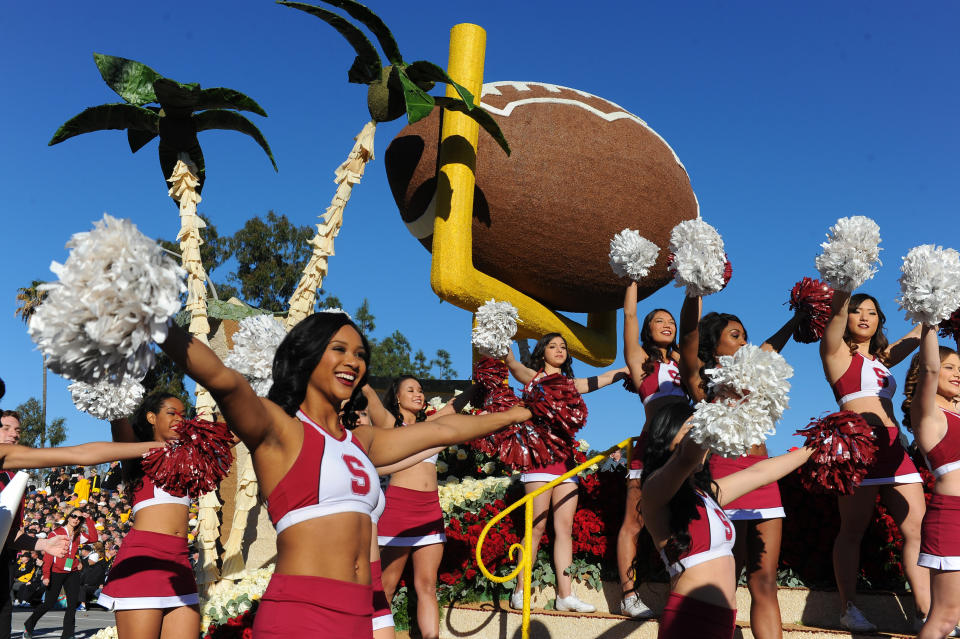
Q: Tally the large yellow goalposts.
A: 1